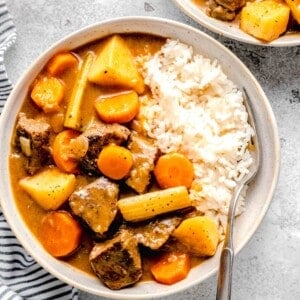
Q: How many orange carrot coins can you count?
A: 8